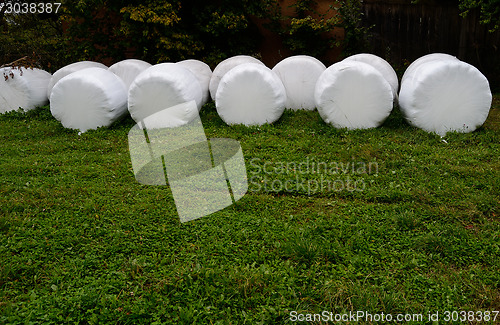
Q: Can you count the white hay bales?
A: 13